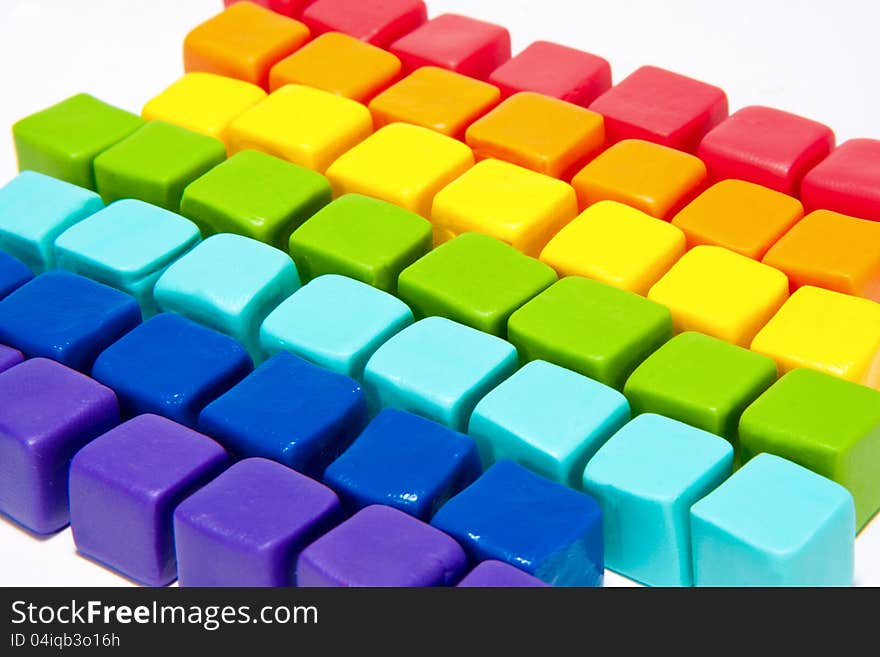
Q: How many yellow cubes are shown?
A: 7